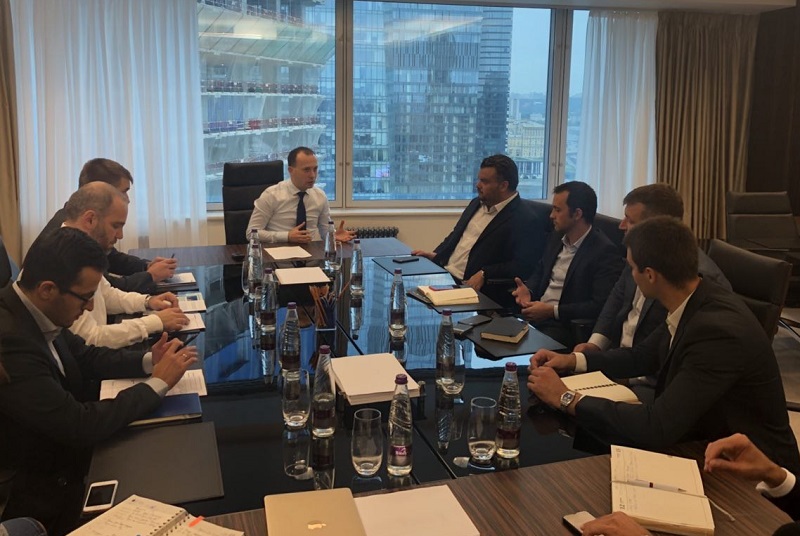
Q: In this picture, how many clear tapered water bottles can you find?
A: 11